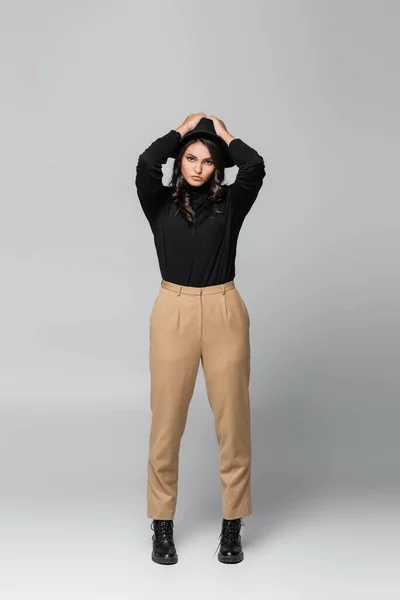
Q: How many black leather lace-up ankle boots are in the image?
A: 2